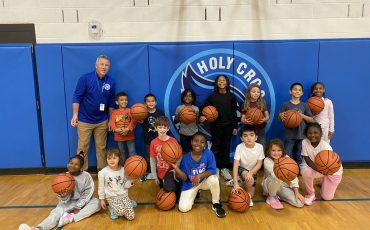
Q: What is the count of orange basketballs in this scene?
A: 13